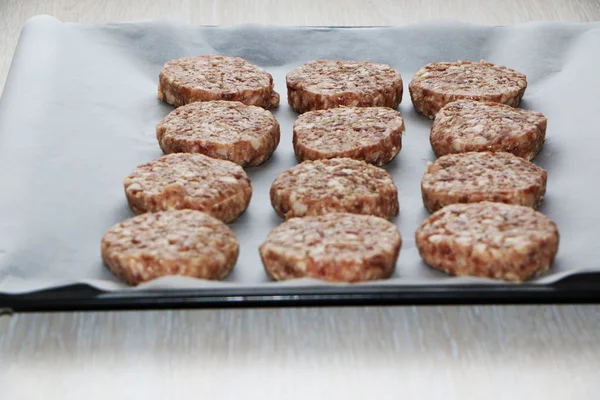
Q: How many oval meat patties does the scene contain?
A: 12